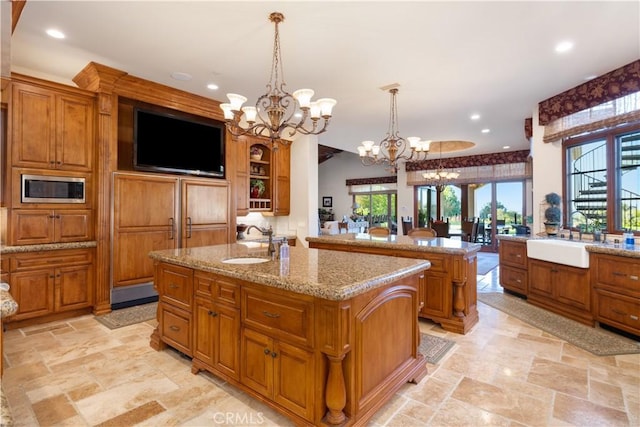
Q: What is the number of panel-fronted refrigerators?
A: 1